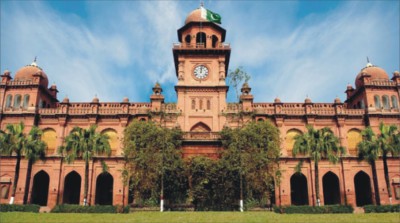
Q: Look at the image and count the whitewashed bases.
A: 6